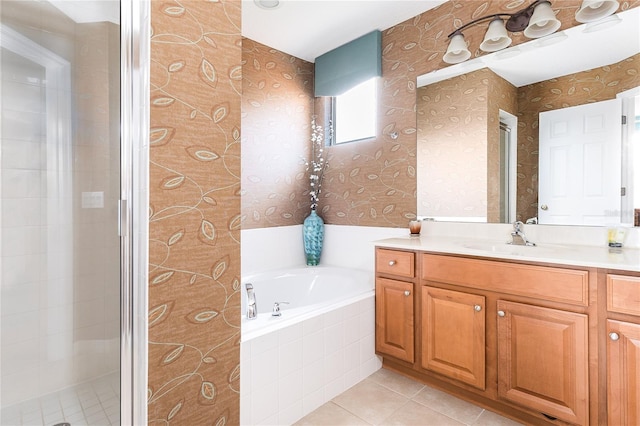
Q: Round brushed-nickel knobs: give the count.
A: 5